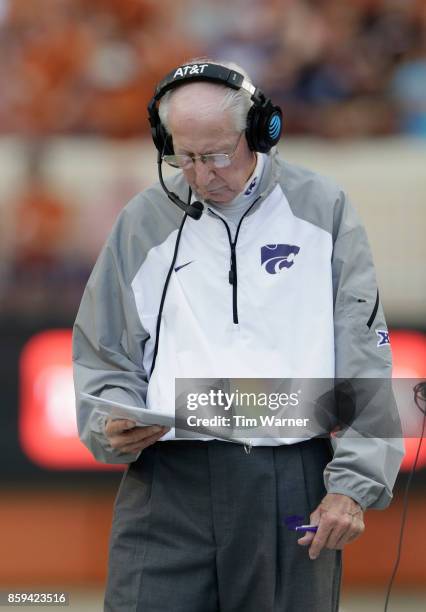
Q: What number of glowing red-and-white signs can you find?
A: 2